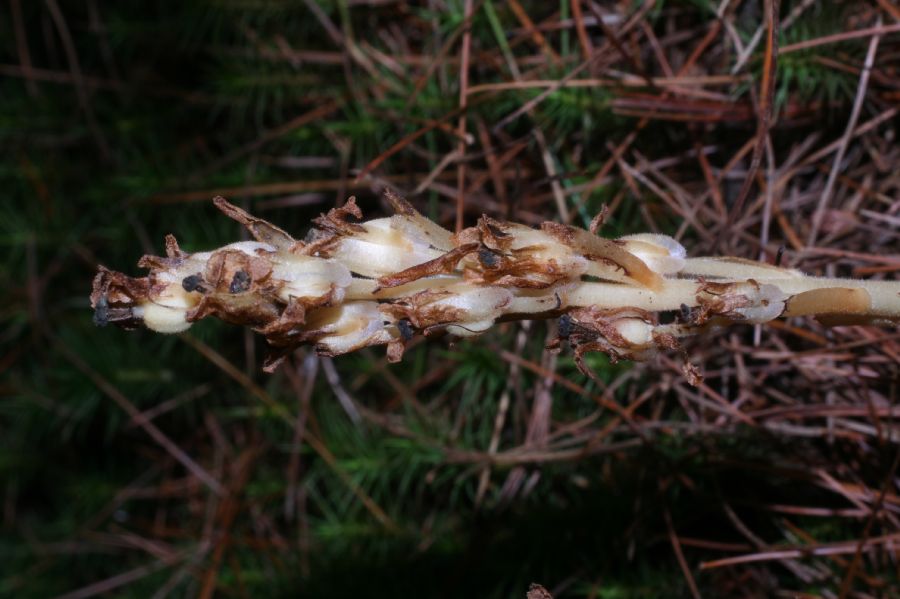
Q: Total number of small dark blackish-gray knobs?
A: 7